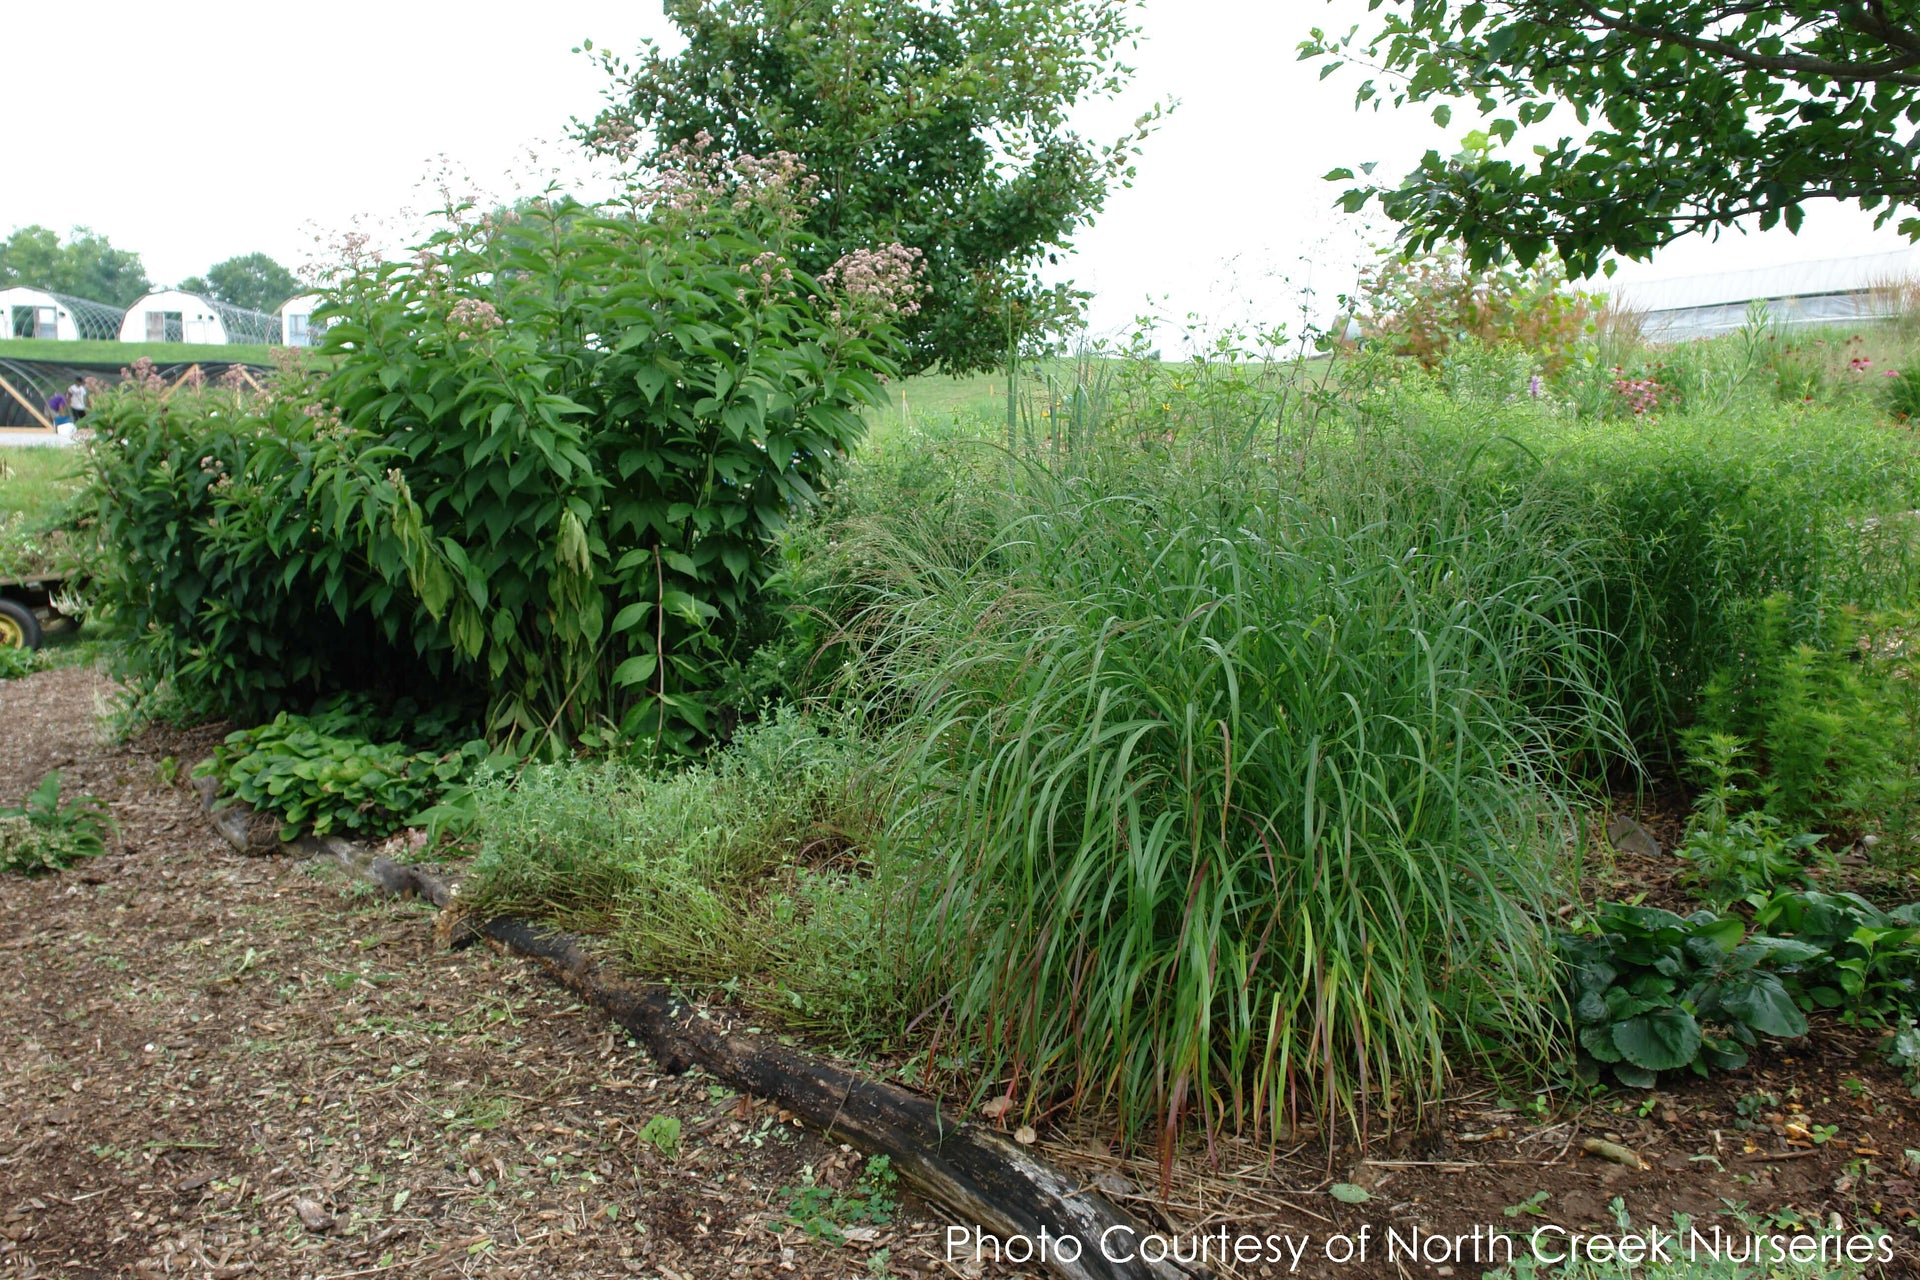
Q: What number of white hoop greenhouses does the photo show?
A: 3